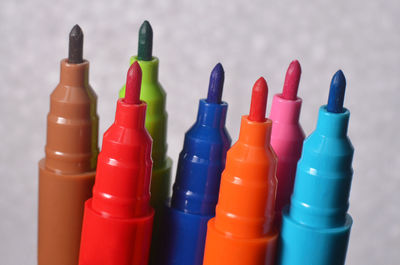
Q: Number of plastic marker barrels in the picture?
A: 7